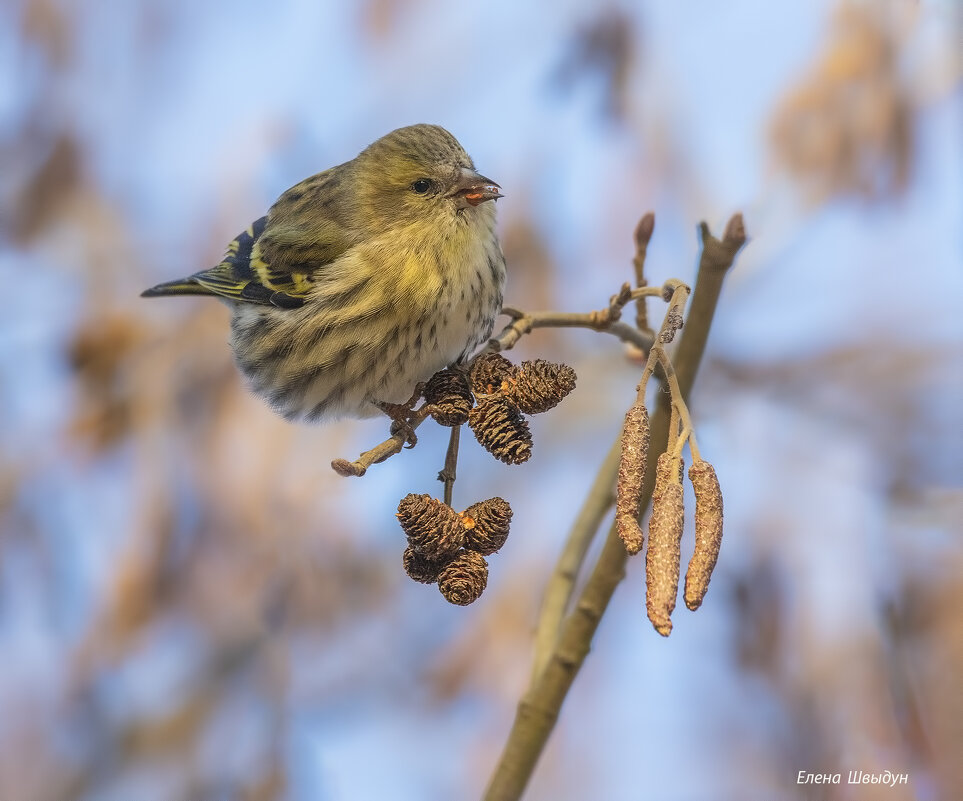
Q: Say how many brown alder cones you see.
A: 8